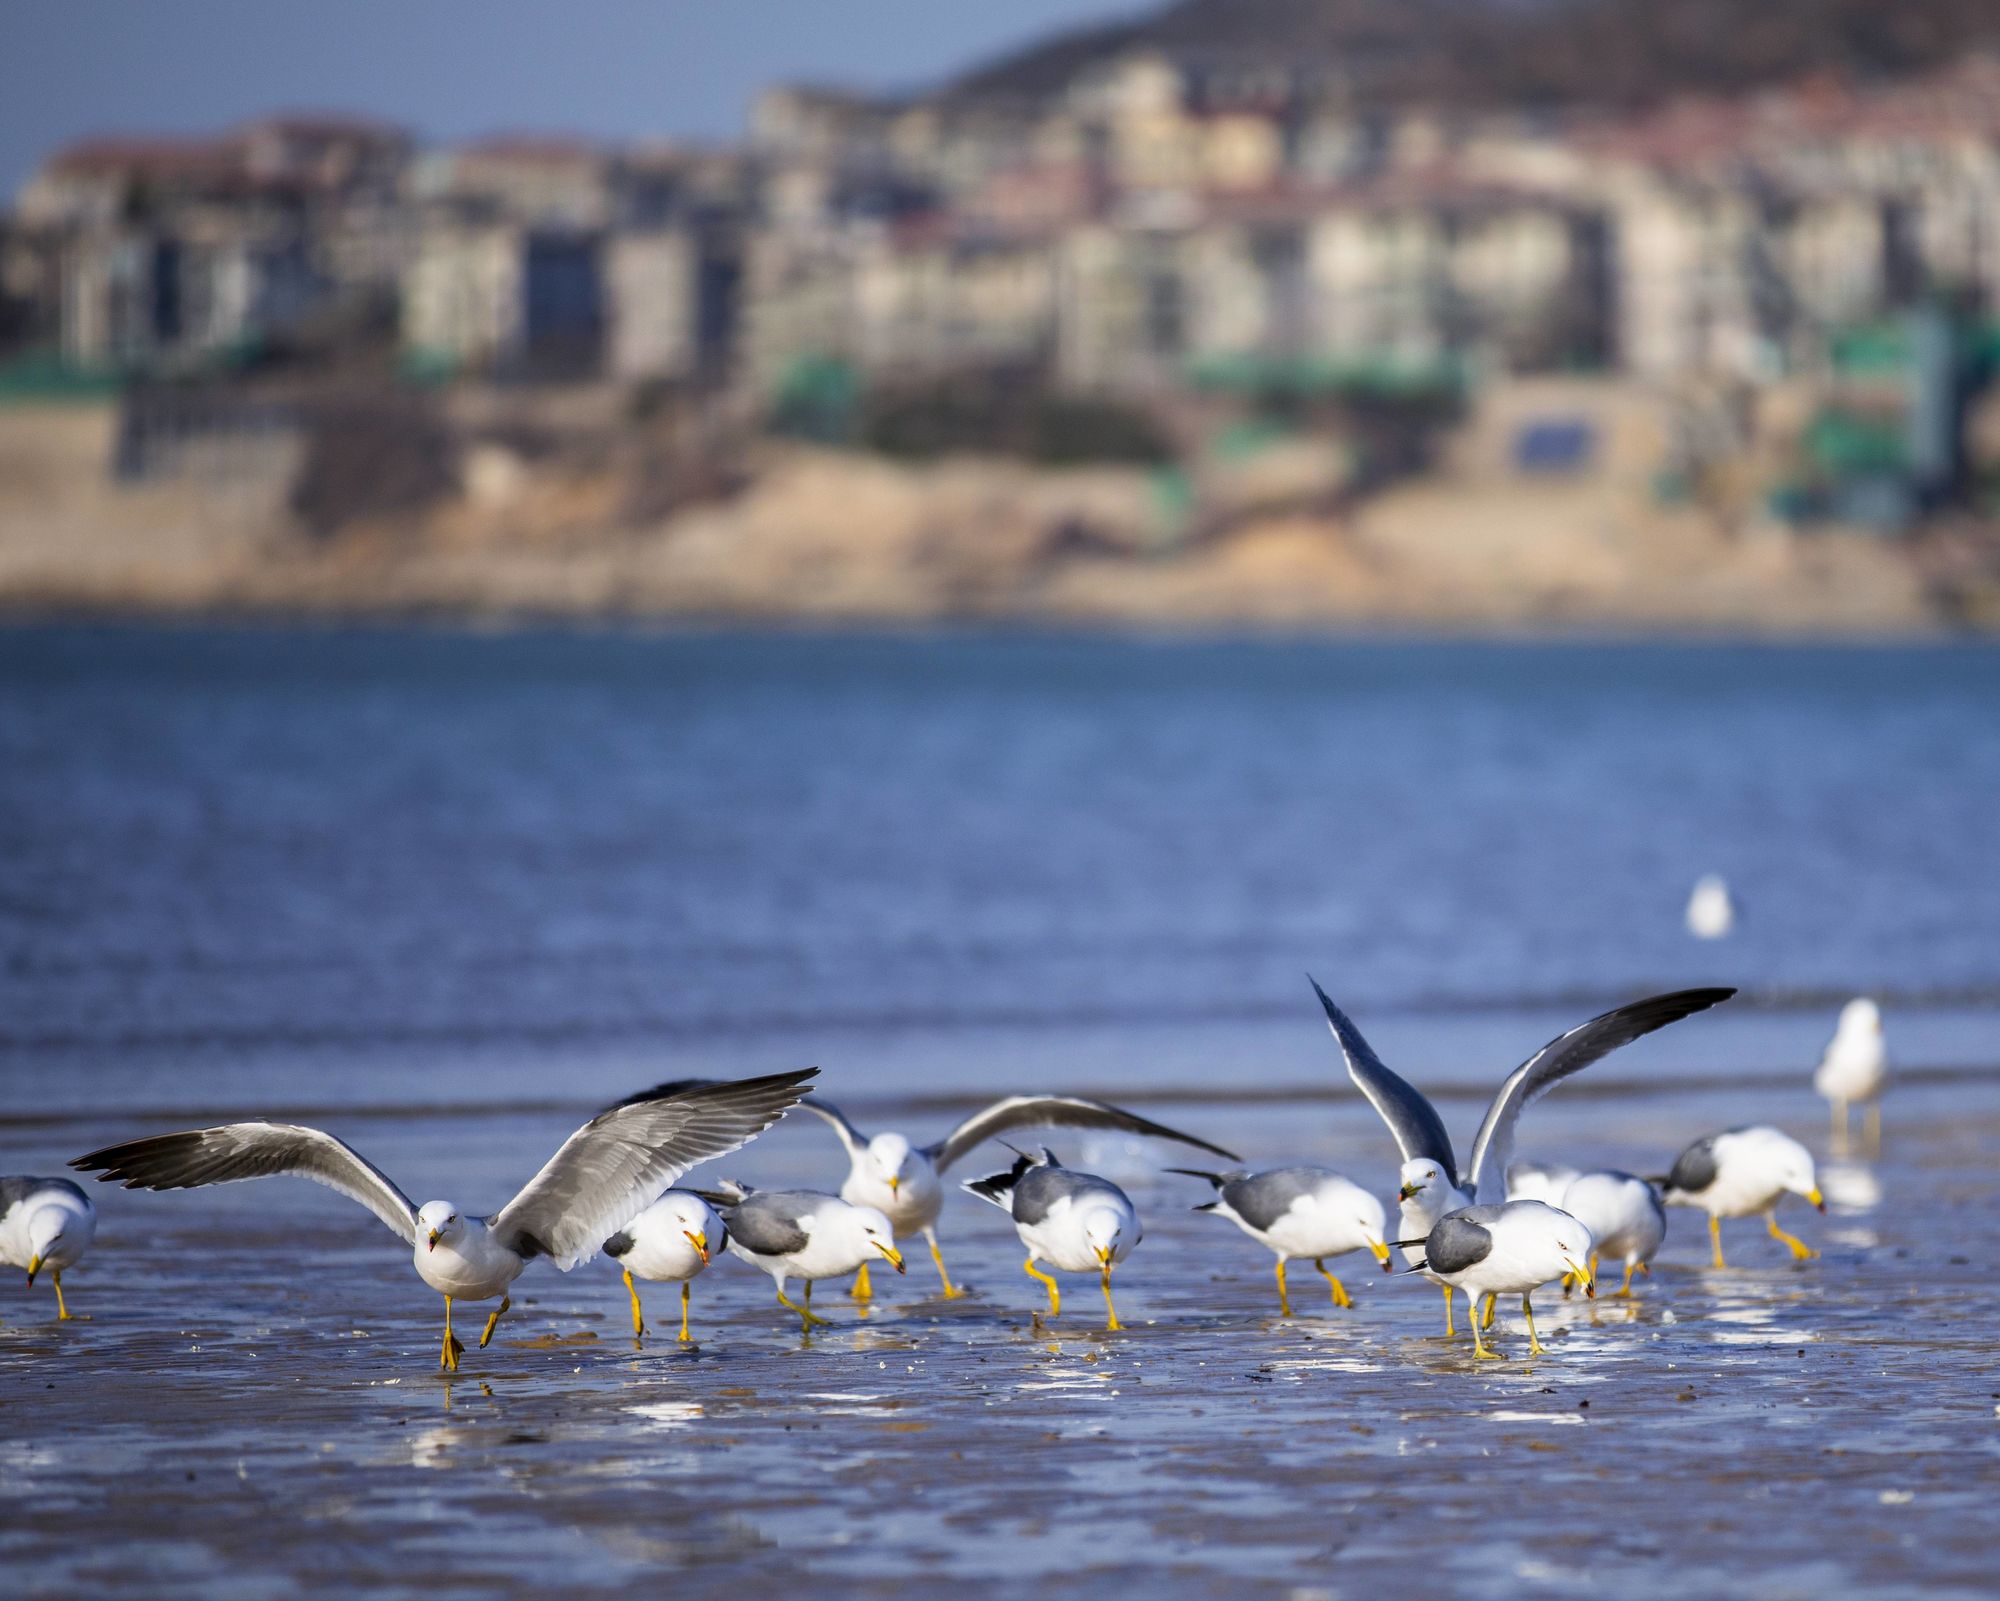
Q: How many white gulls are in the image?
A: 14